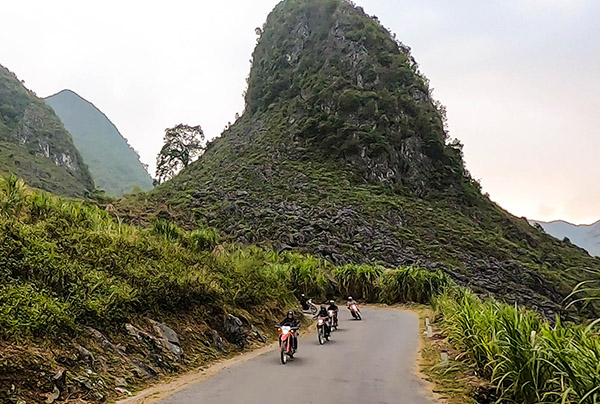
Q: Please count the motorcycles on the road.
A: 5